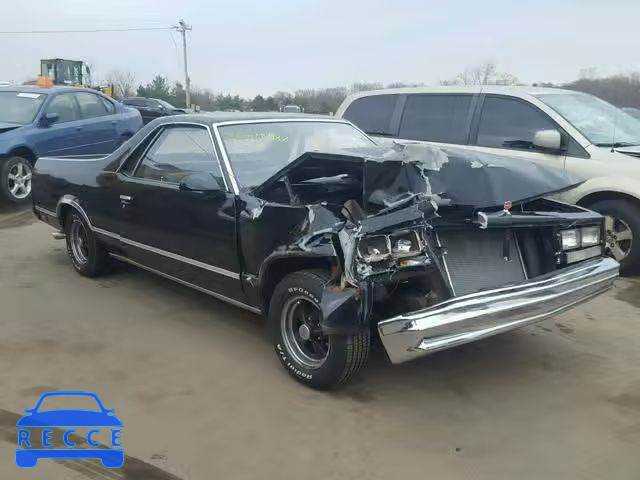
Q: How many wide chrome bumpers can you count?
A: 1